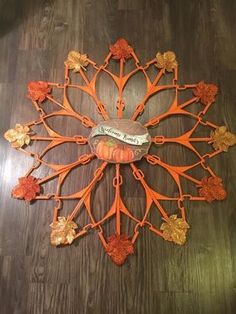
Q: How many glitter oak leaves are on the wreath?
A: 12